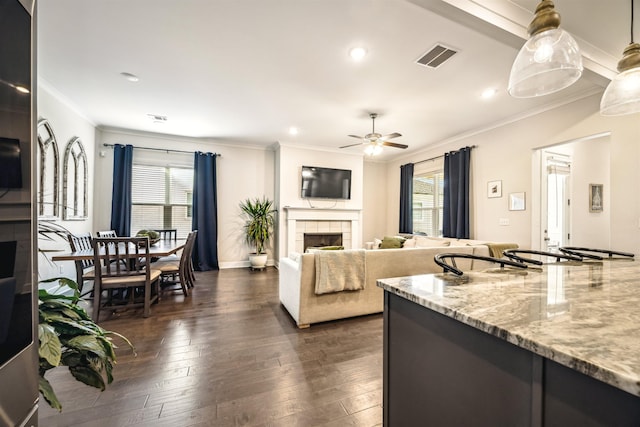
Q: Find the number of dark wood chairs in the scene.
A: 6